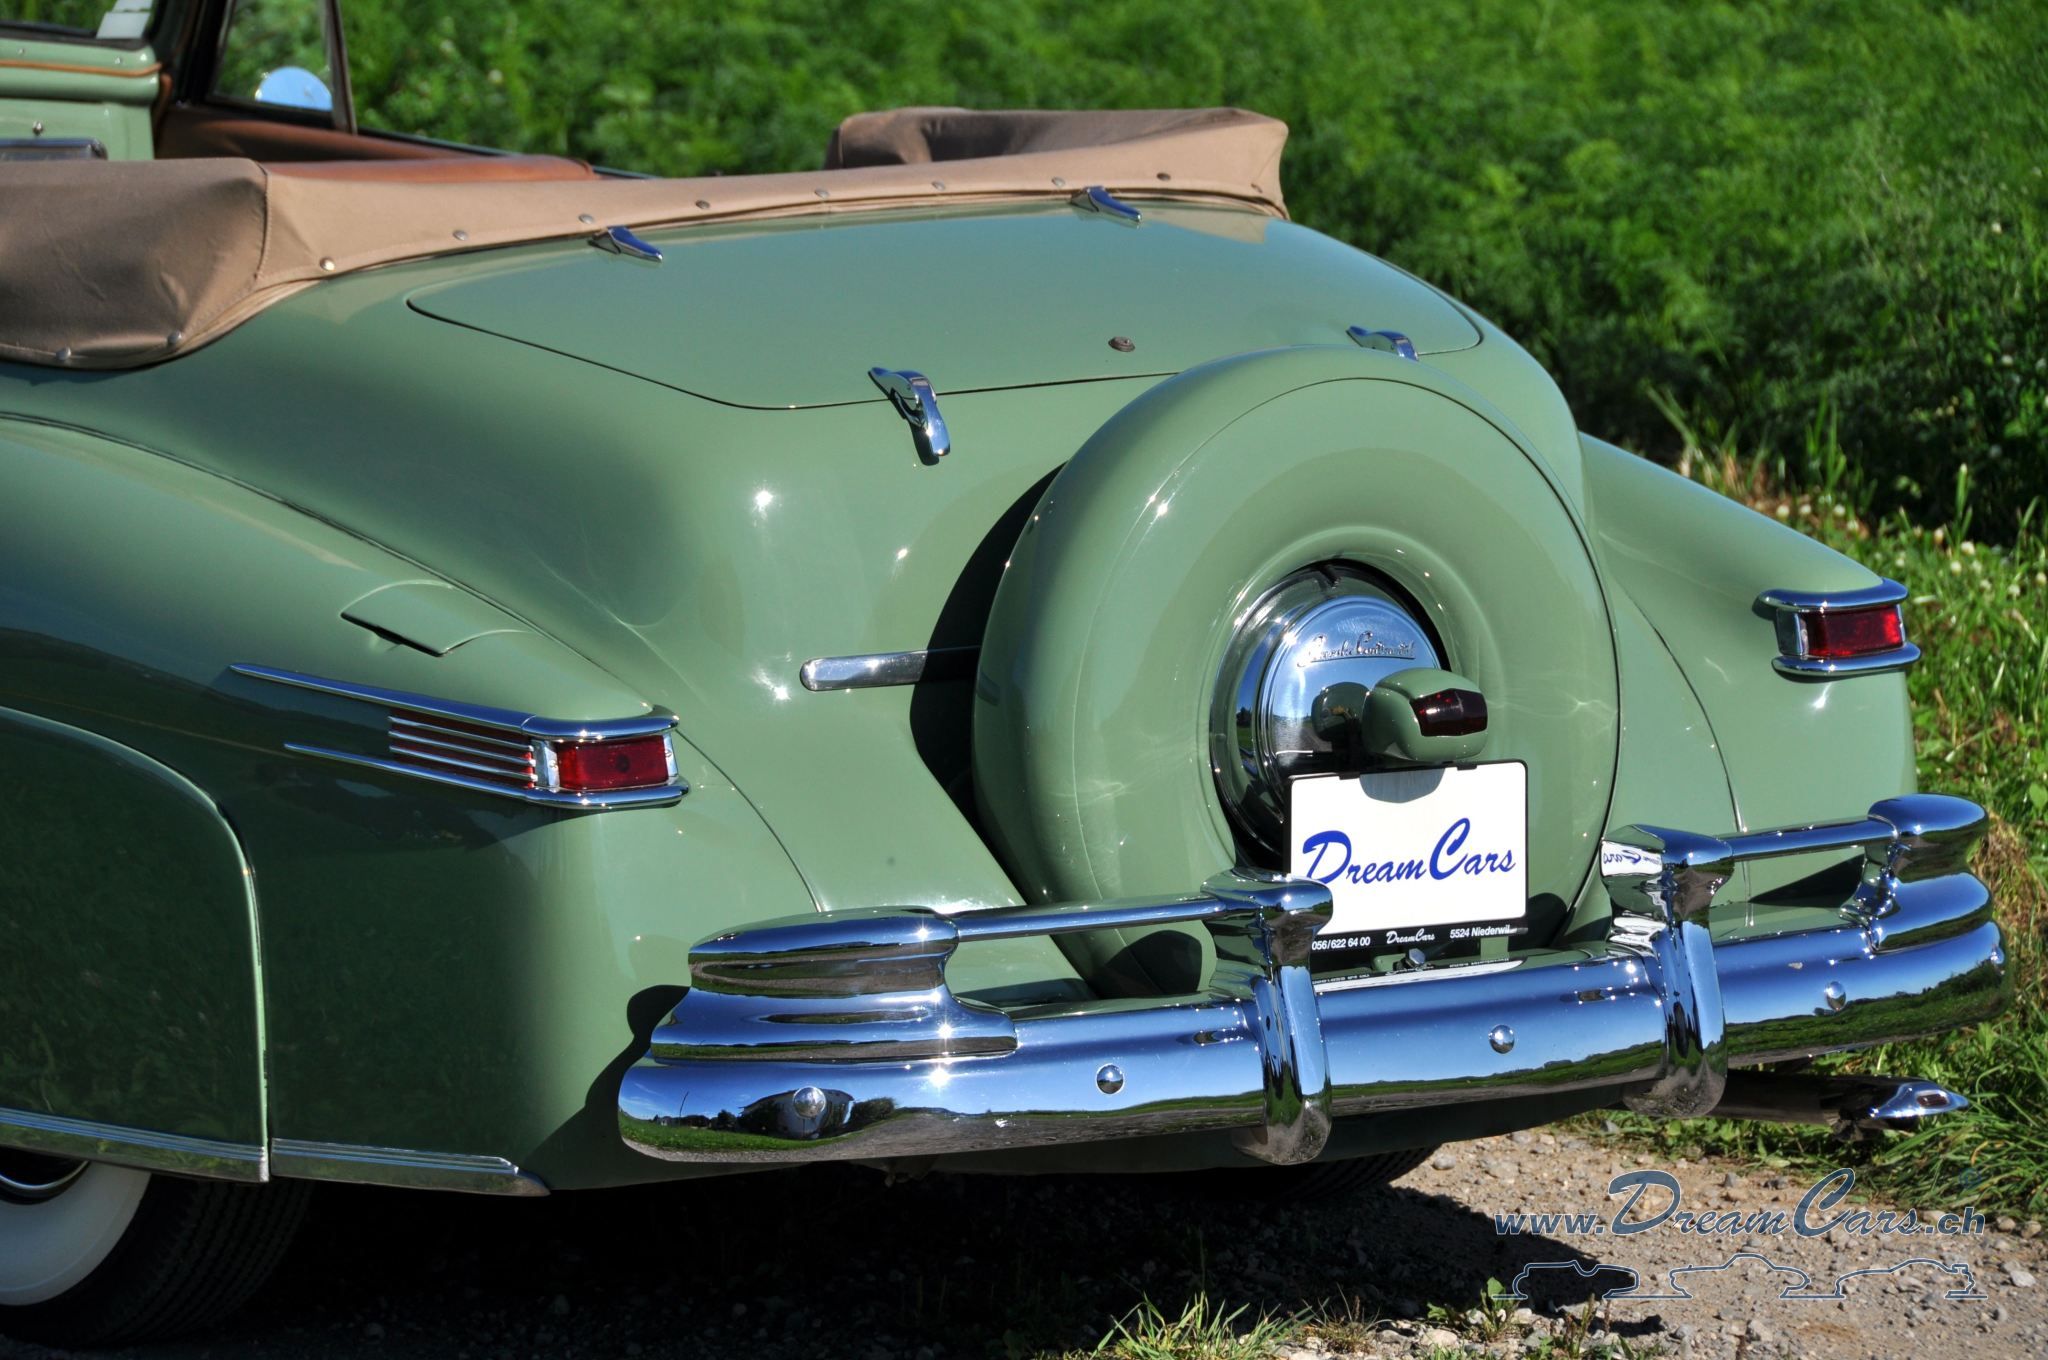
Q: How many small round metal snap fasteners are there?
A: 11